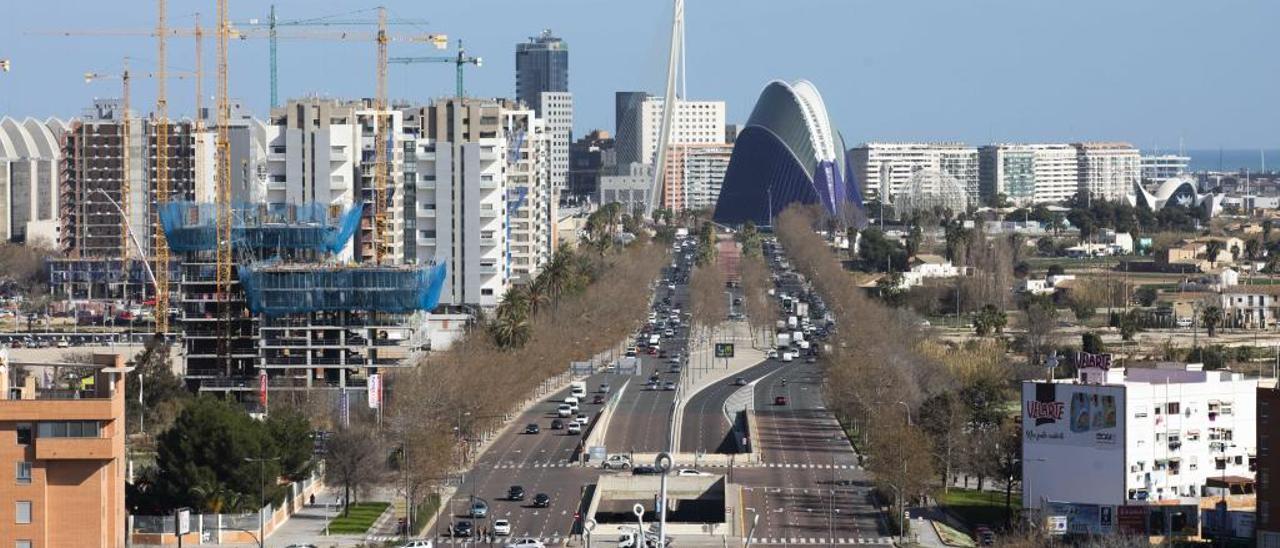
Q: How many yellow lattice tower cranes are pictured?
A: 5